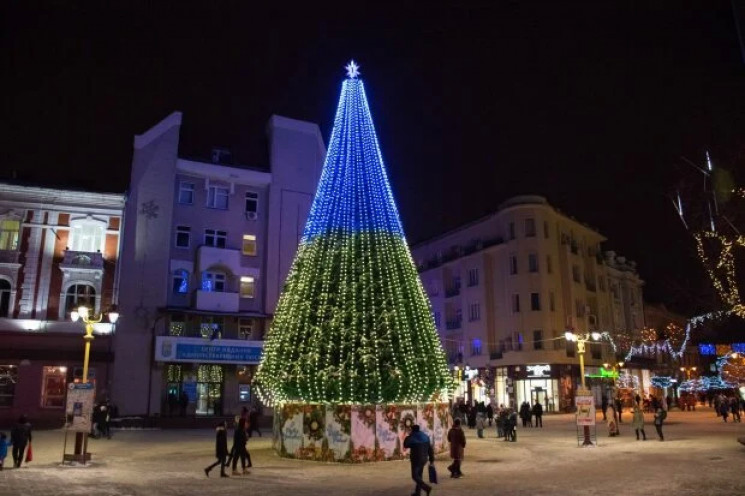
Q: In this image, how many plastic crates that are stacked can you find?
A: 0